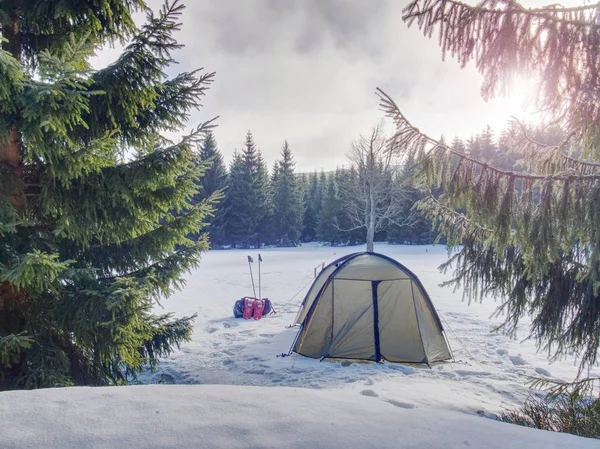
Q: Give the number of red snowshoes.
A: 2